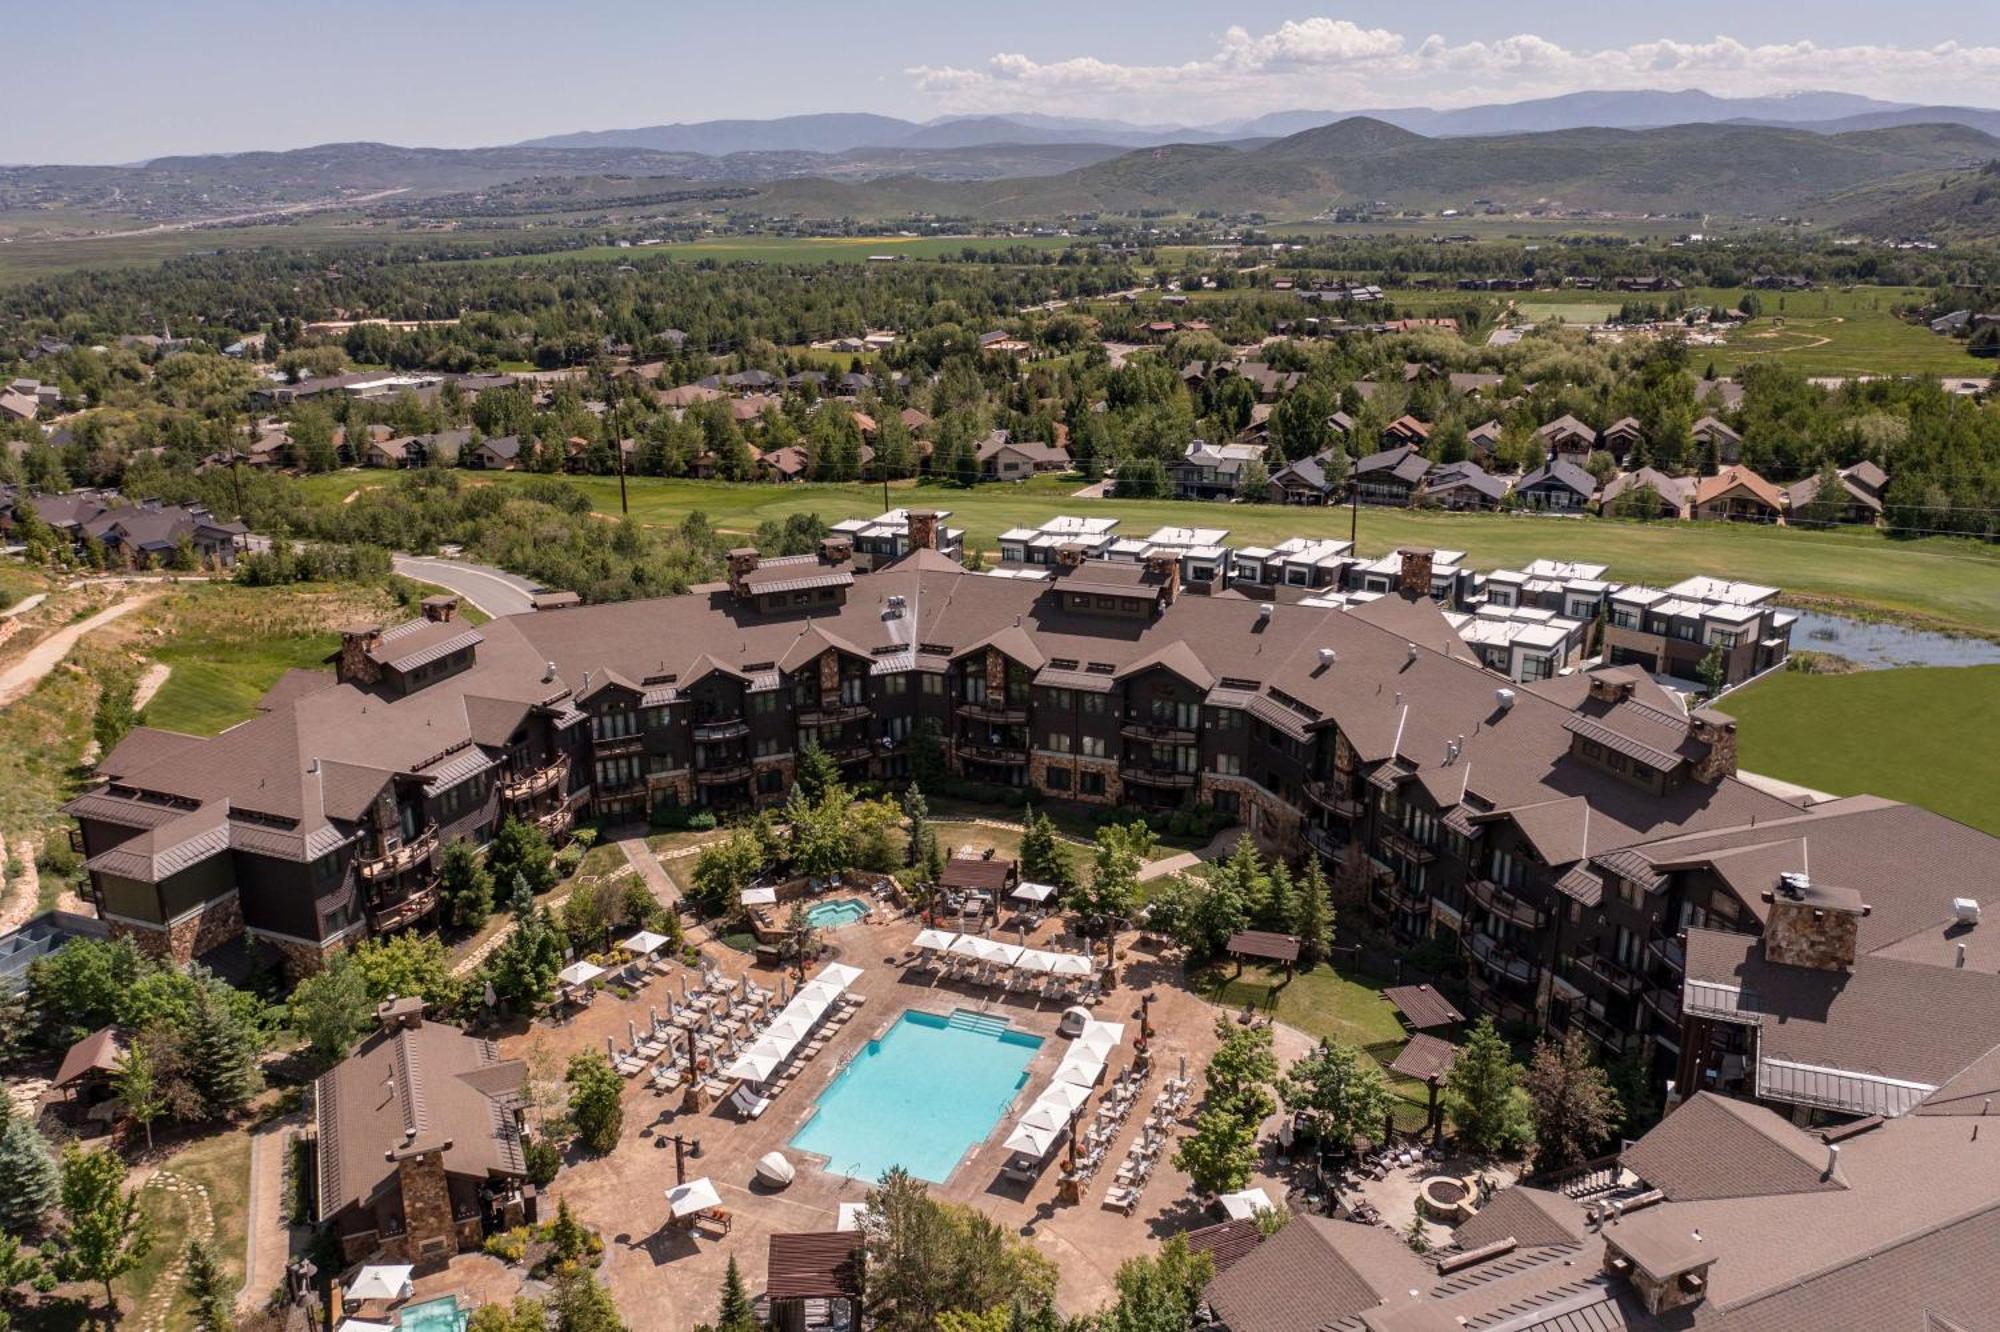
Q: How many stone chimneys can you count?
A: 14